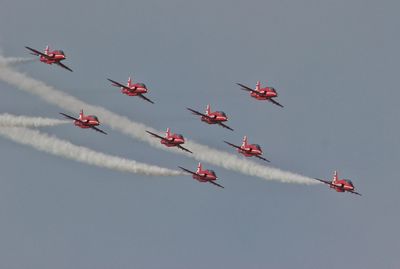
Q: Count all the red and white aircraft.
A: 9